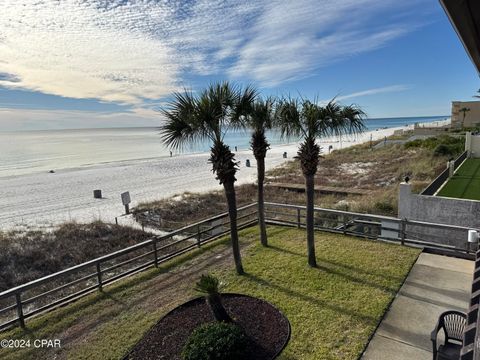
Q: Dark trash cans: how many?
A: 3